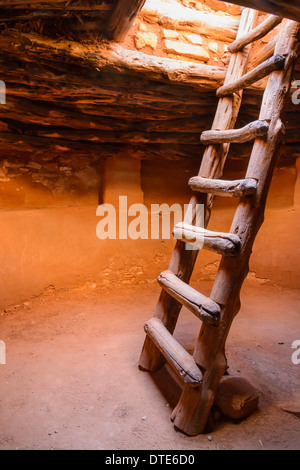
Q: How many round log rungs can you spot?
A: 7